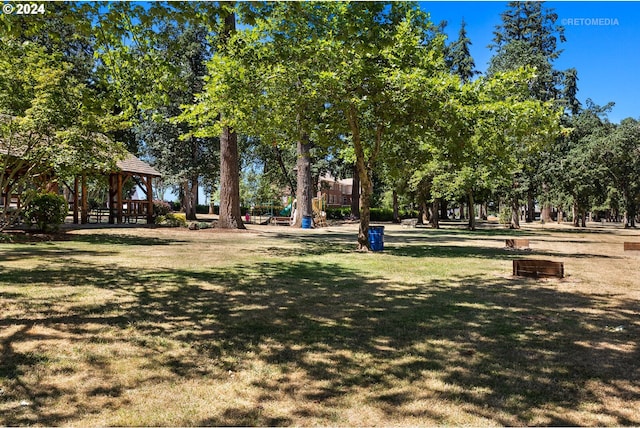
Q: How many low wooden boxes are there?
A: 3